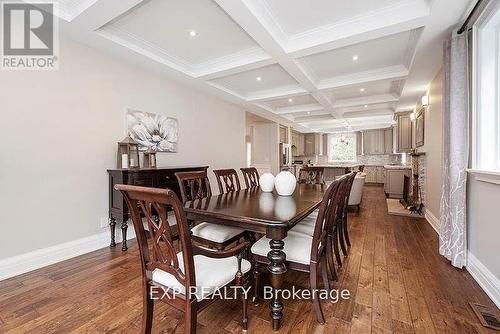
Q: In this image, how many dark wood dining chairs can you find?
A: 8